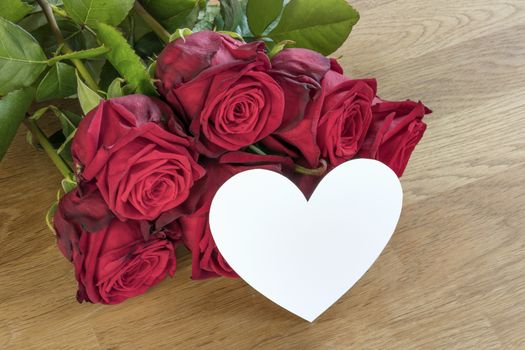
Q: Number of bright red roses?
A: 6